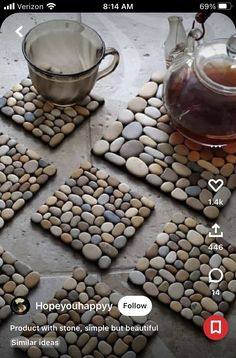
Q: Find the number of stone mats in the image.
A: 7